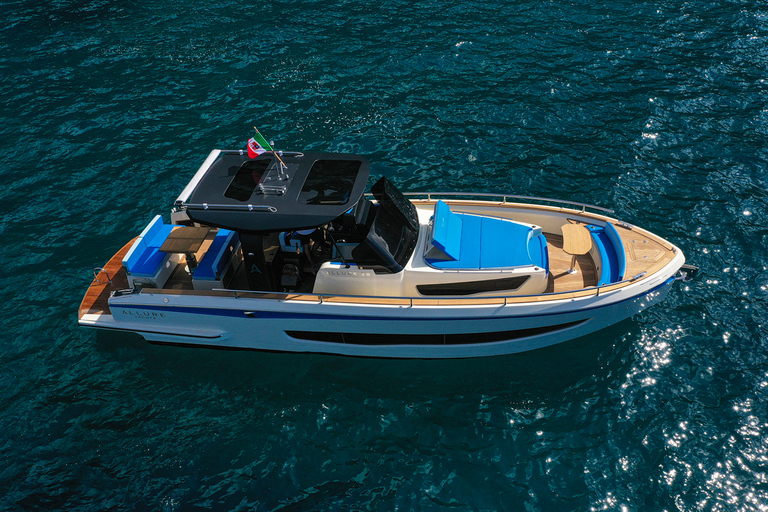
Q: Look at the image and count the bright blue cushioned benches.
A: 3